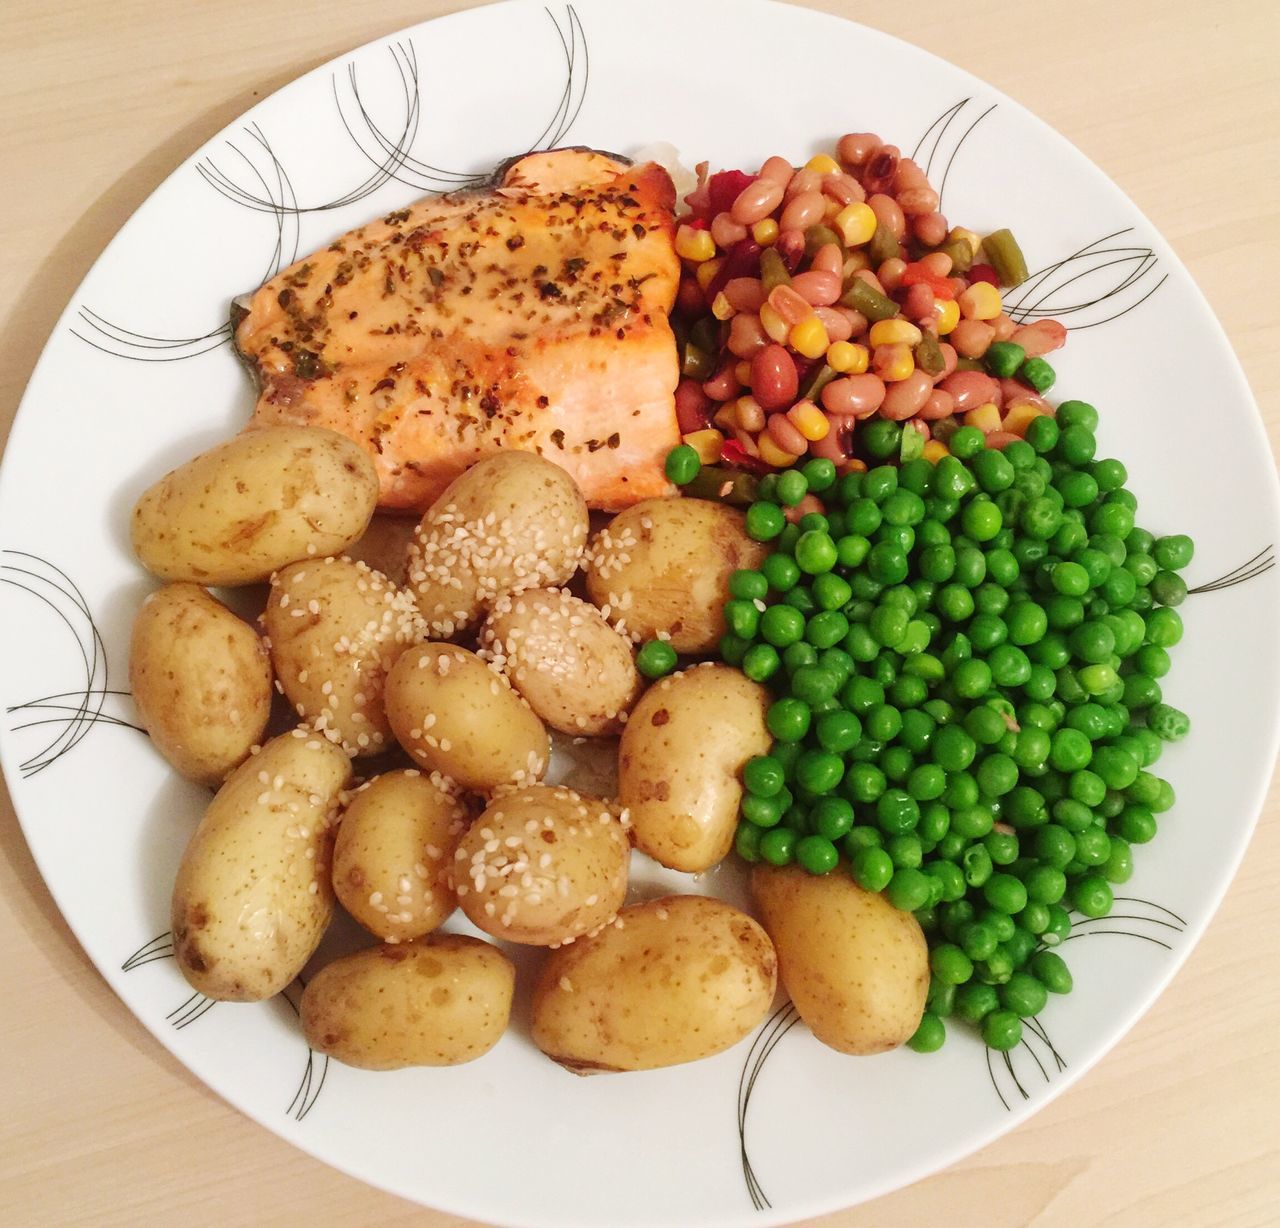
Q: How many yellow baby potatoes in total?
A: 14